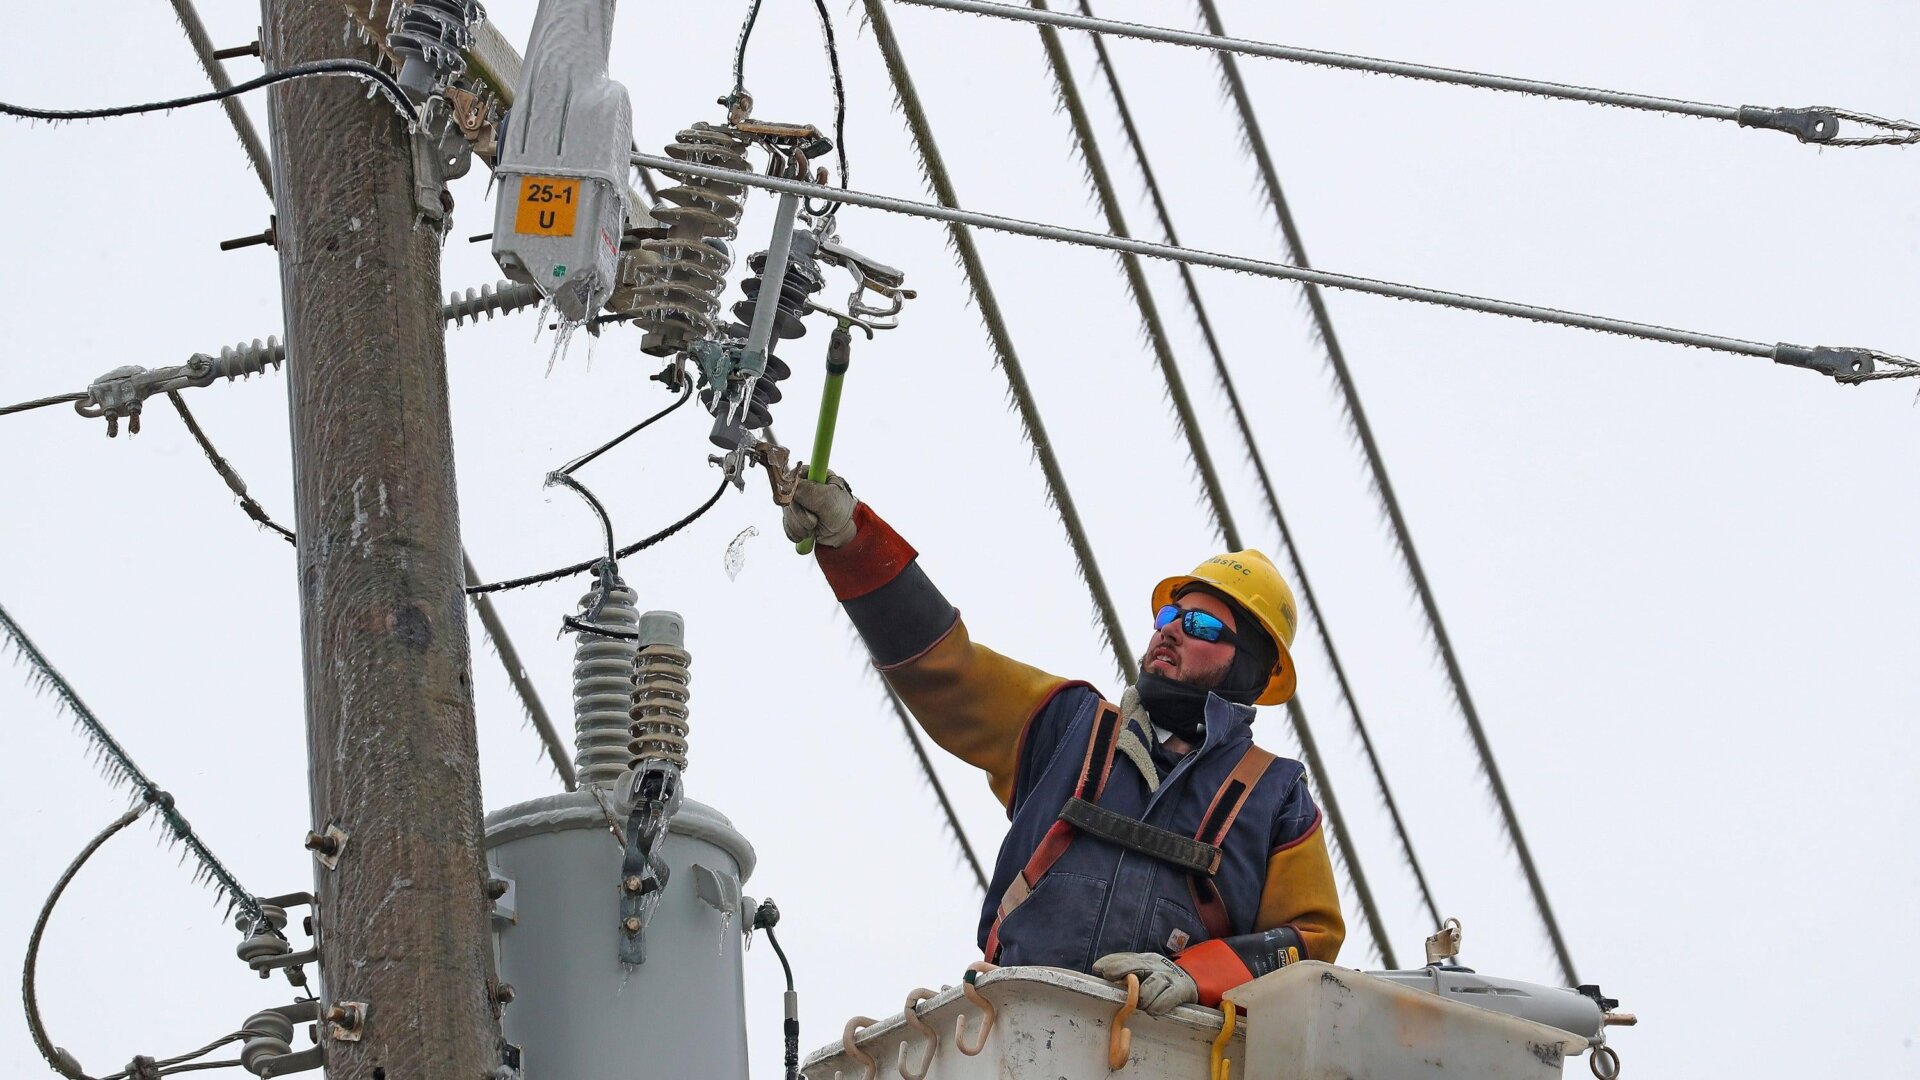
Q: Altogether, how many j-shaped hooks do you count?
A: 5